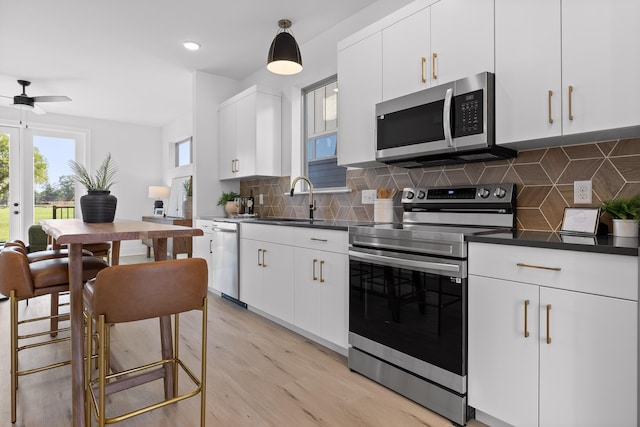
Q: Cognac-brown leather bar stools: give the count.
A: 4